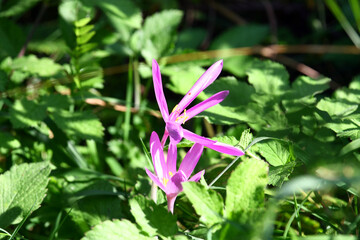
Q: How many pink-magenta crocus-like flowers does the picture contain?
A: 2